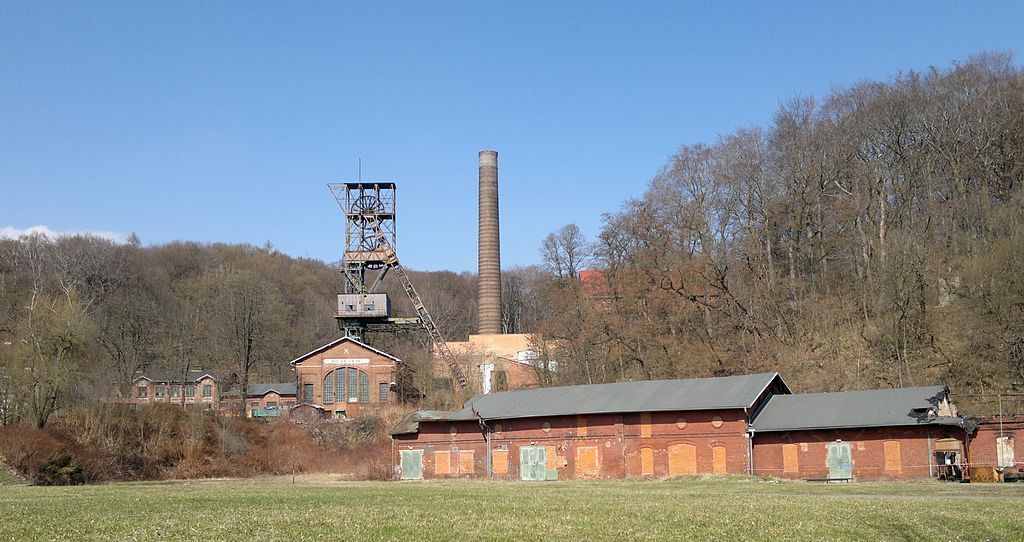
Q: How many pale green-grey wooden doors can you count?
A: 3